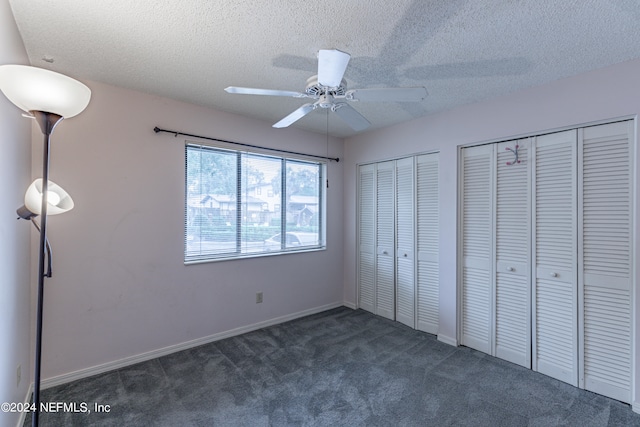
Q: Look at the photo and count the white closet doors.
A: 8